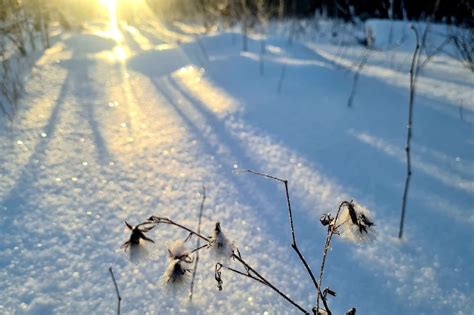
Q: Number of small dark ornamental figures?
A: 0